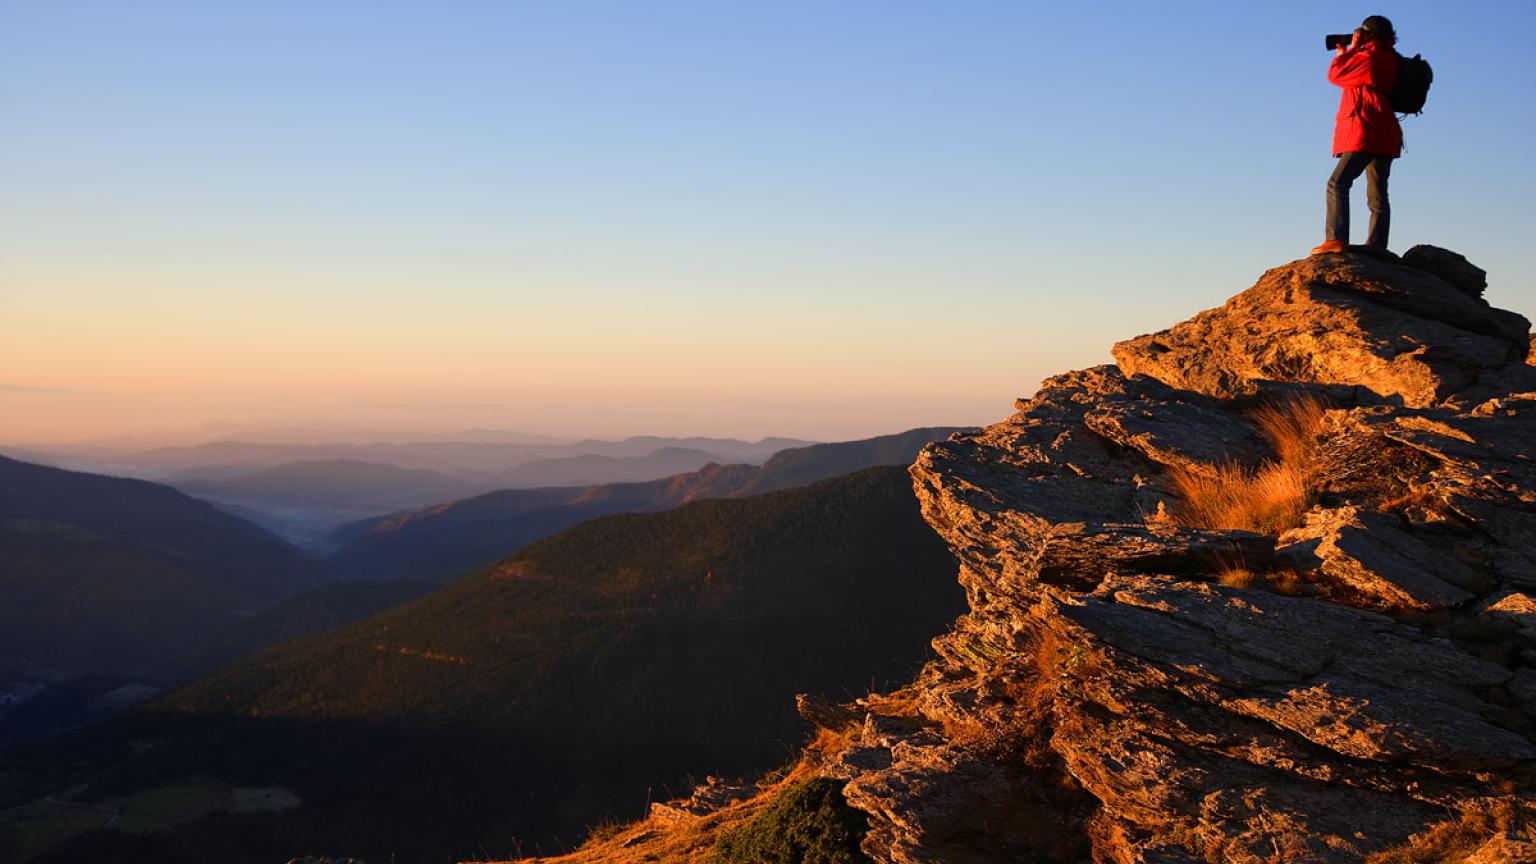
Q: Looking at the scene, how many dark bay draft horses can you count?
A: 0